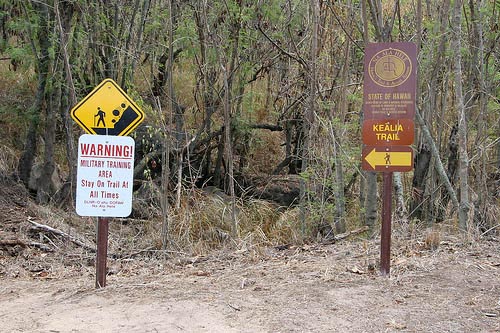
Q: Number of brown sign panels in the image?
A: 3